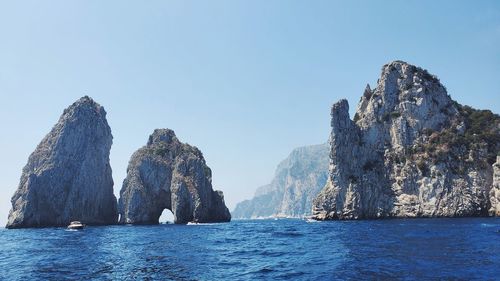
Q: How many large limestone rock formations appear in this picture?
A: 3